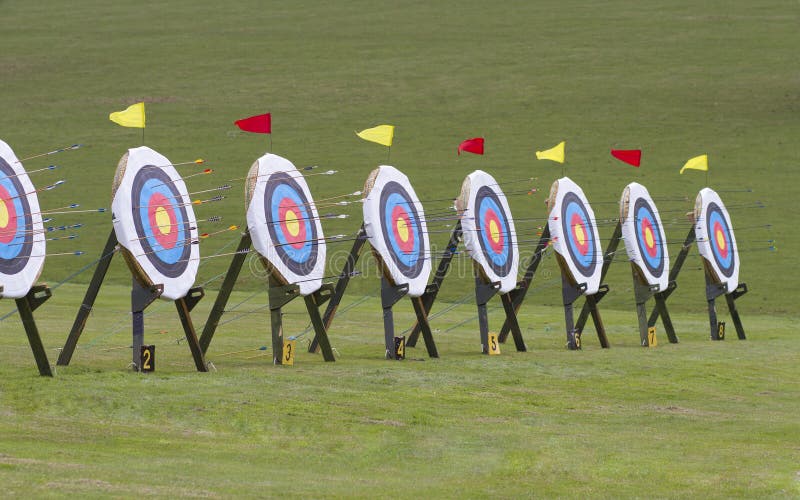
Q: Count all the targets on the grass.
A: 8